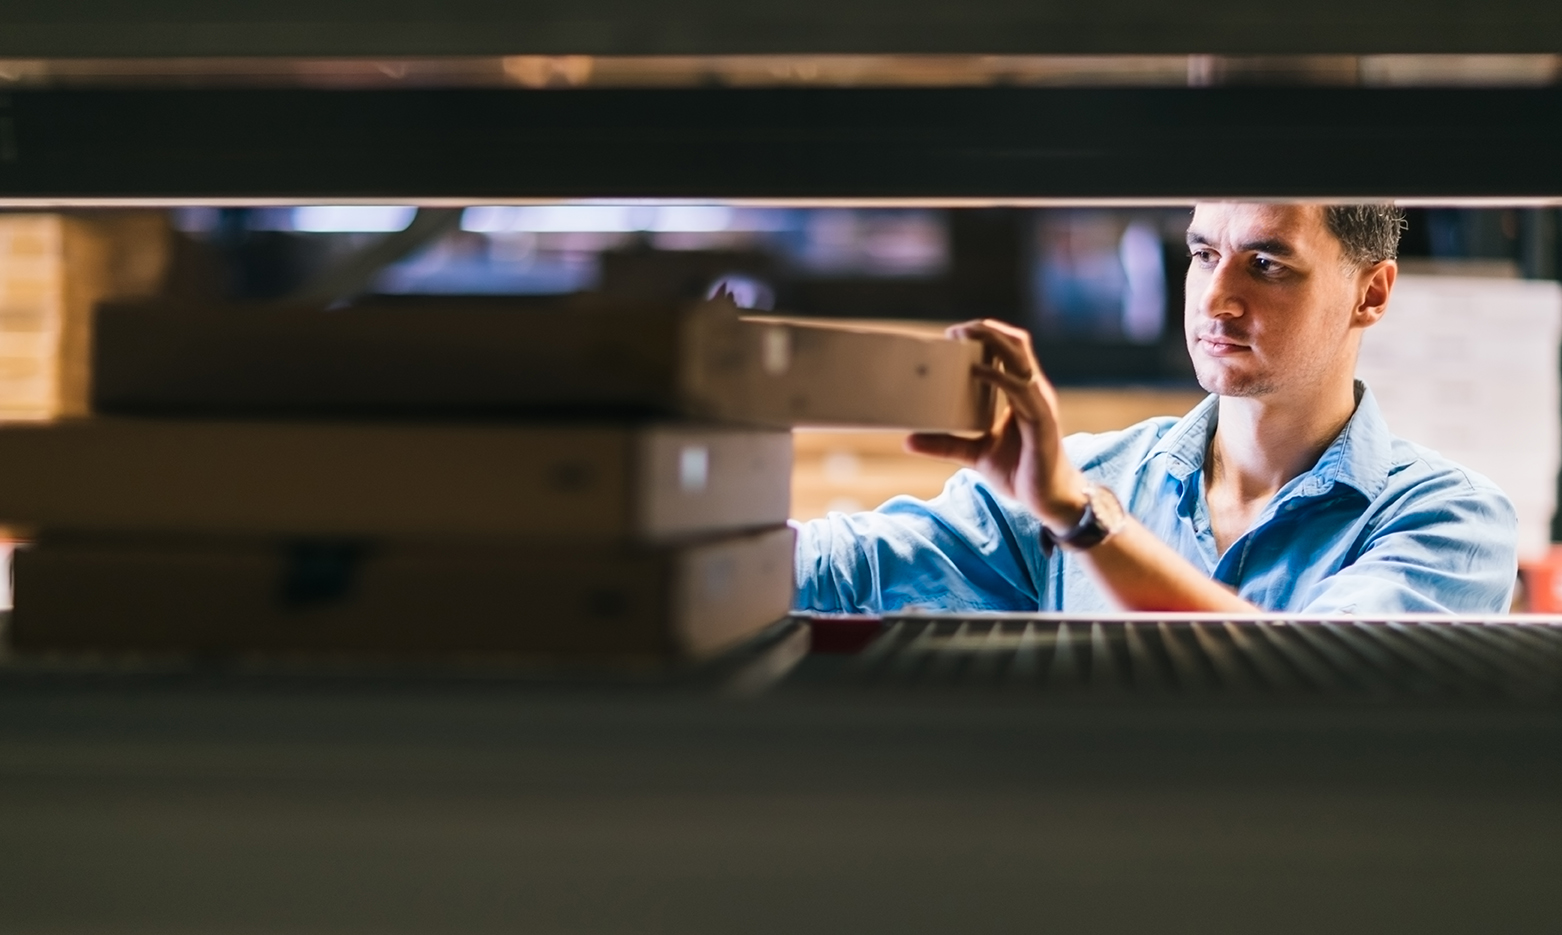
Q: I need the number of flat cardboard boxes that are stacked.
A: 3